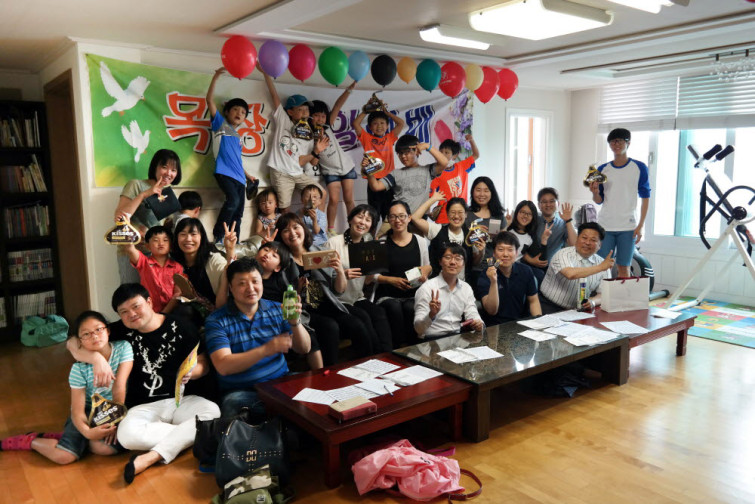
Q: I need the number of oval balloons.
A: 12